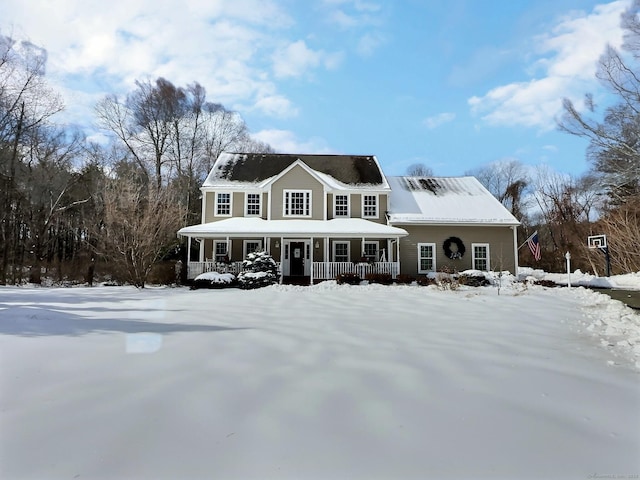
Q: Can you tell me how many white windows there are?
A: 11